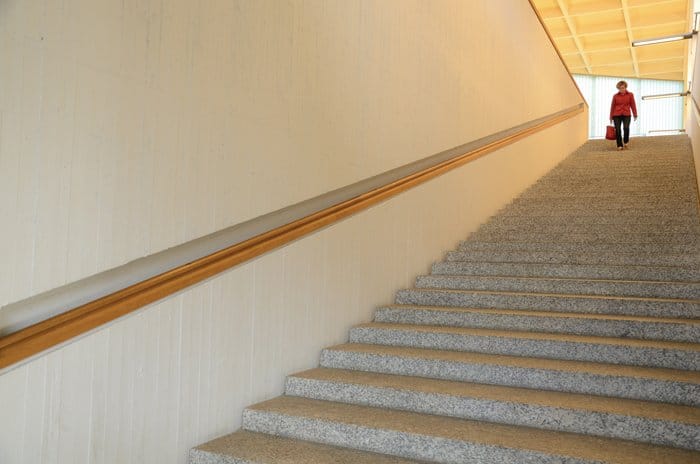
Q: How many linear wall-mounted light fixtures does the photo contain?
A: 3